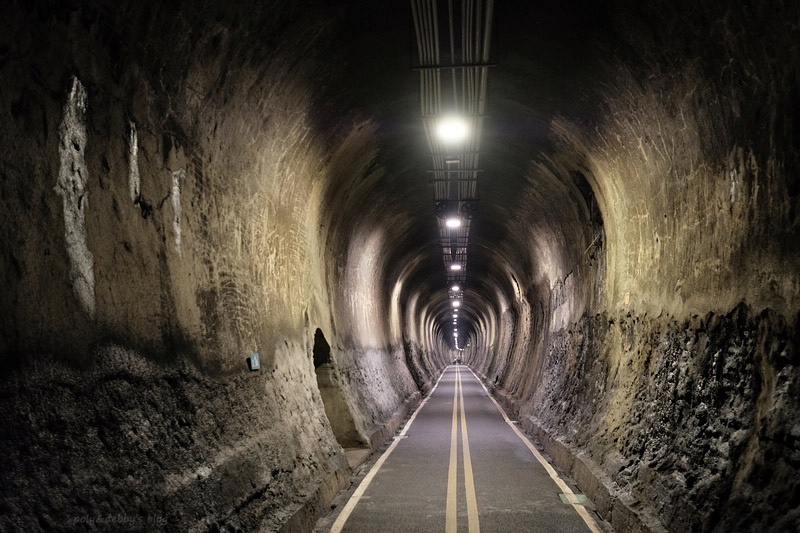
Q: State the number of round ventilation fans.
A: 2